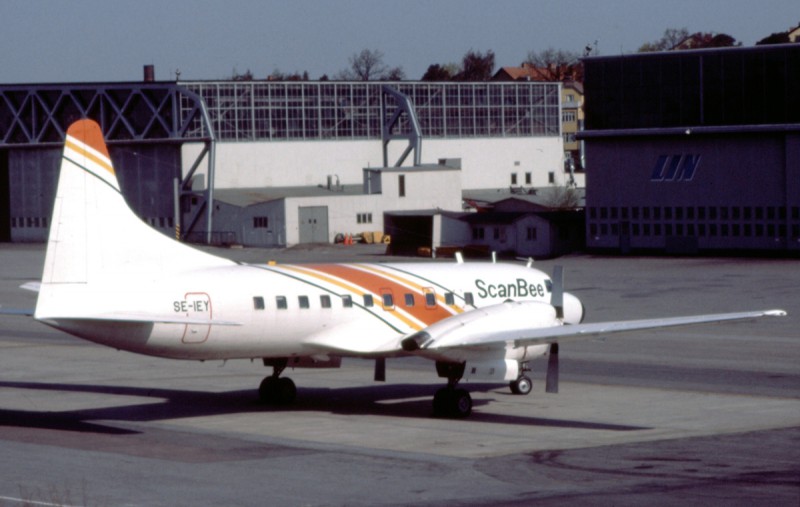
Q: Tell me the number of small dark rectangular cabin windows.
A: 11